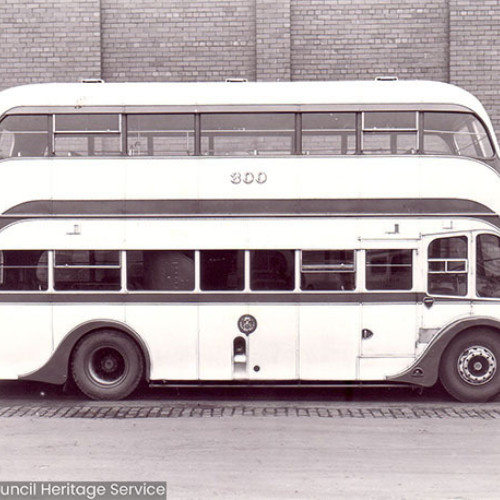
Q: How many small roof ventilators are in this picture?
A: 3